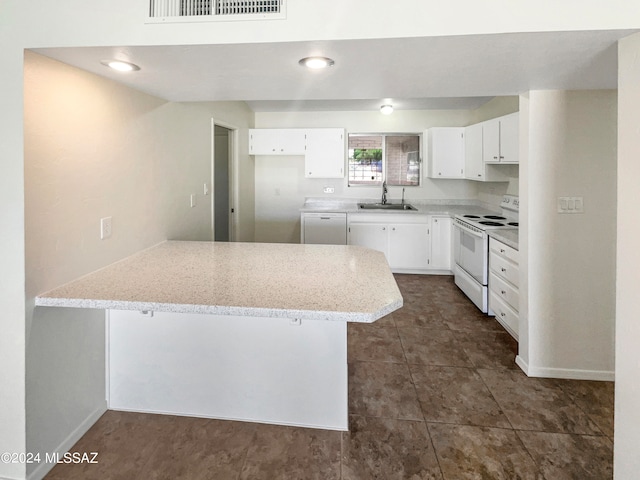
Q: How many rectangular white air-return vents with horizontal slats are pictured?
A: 1